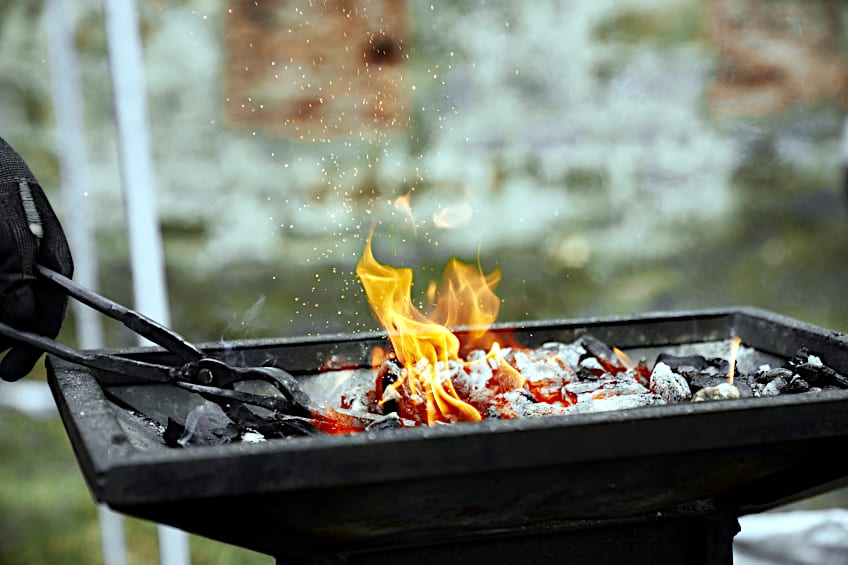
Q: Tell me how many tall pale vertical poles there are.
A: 2